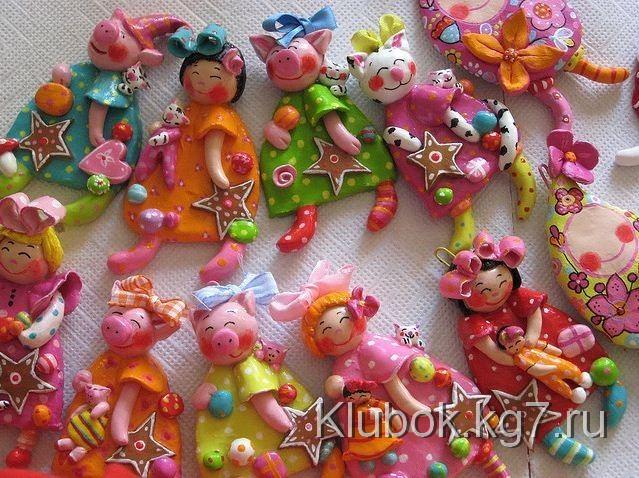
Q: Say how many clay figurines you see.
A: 11